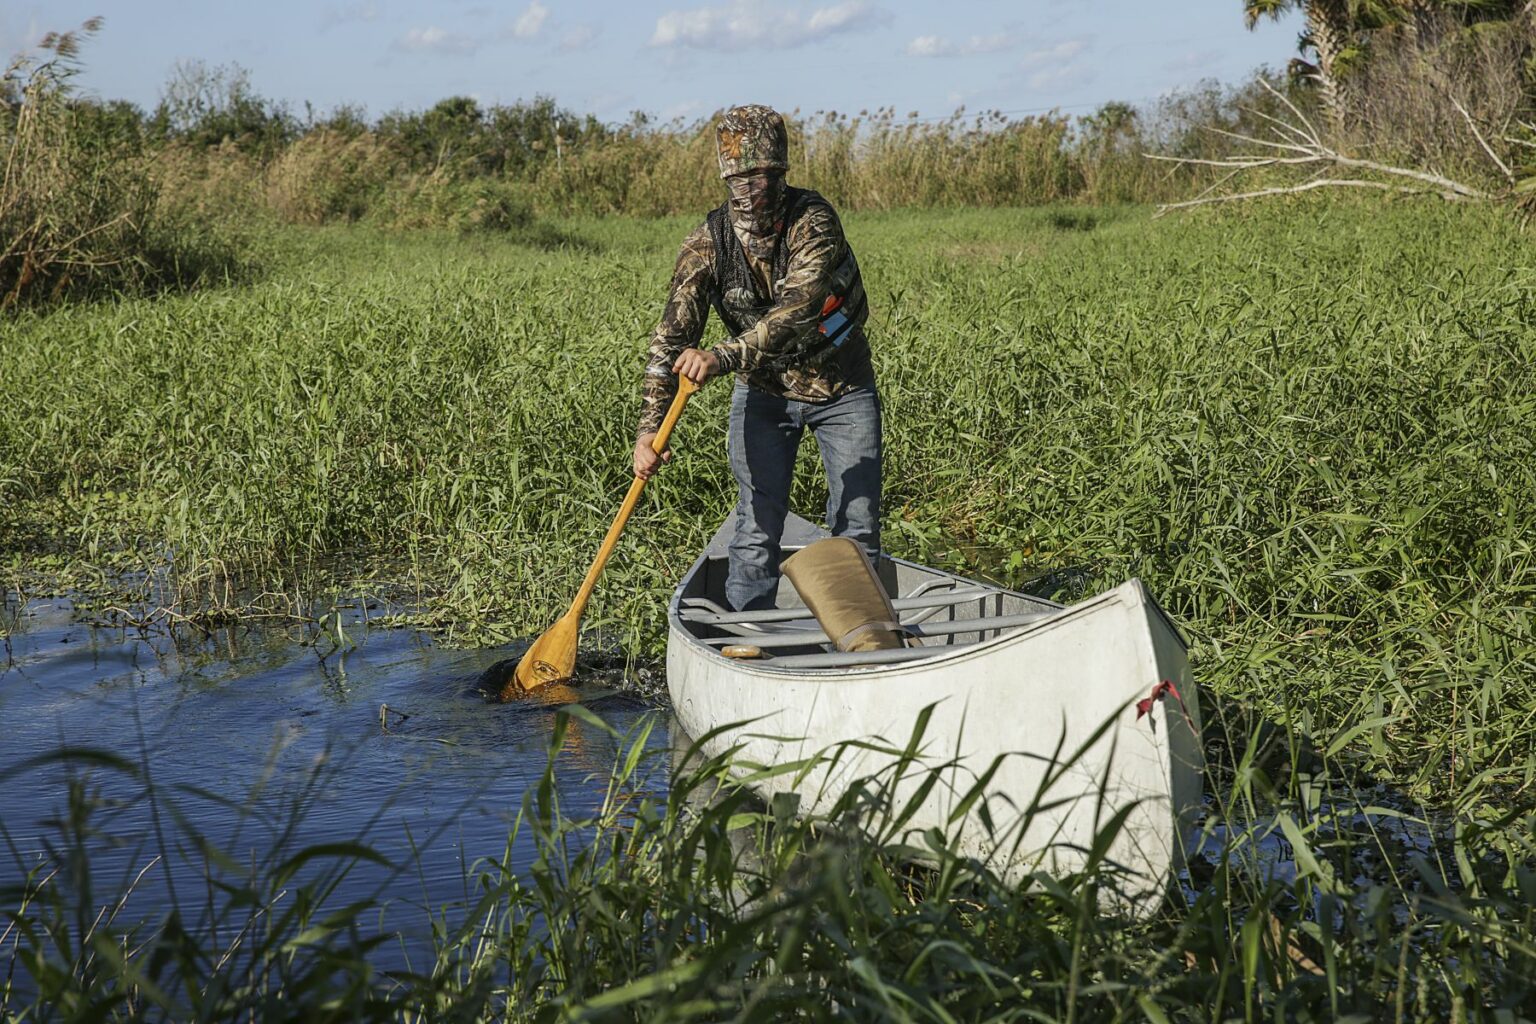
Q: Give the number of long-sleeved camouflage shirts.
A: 1